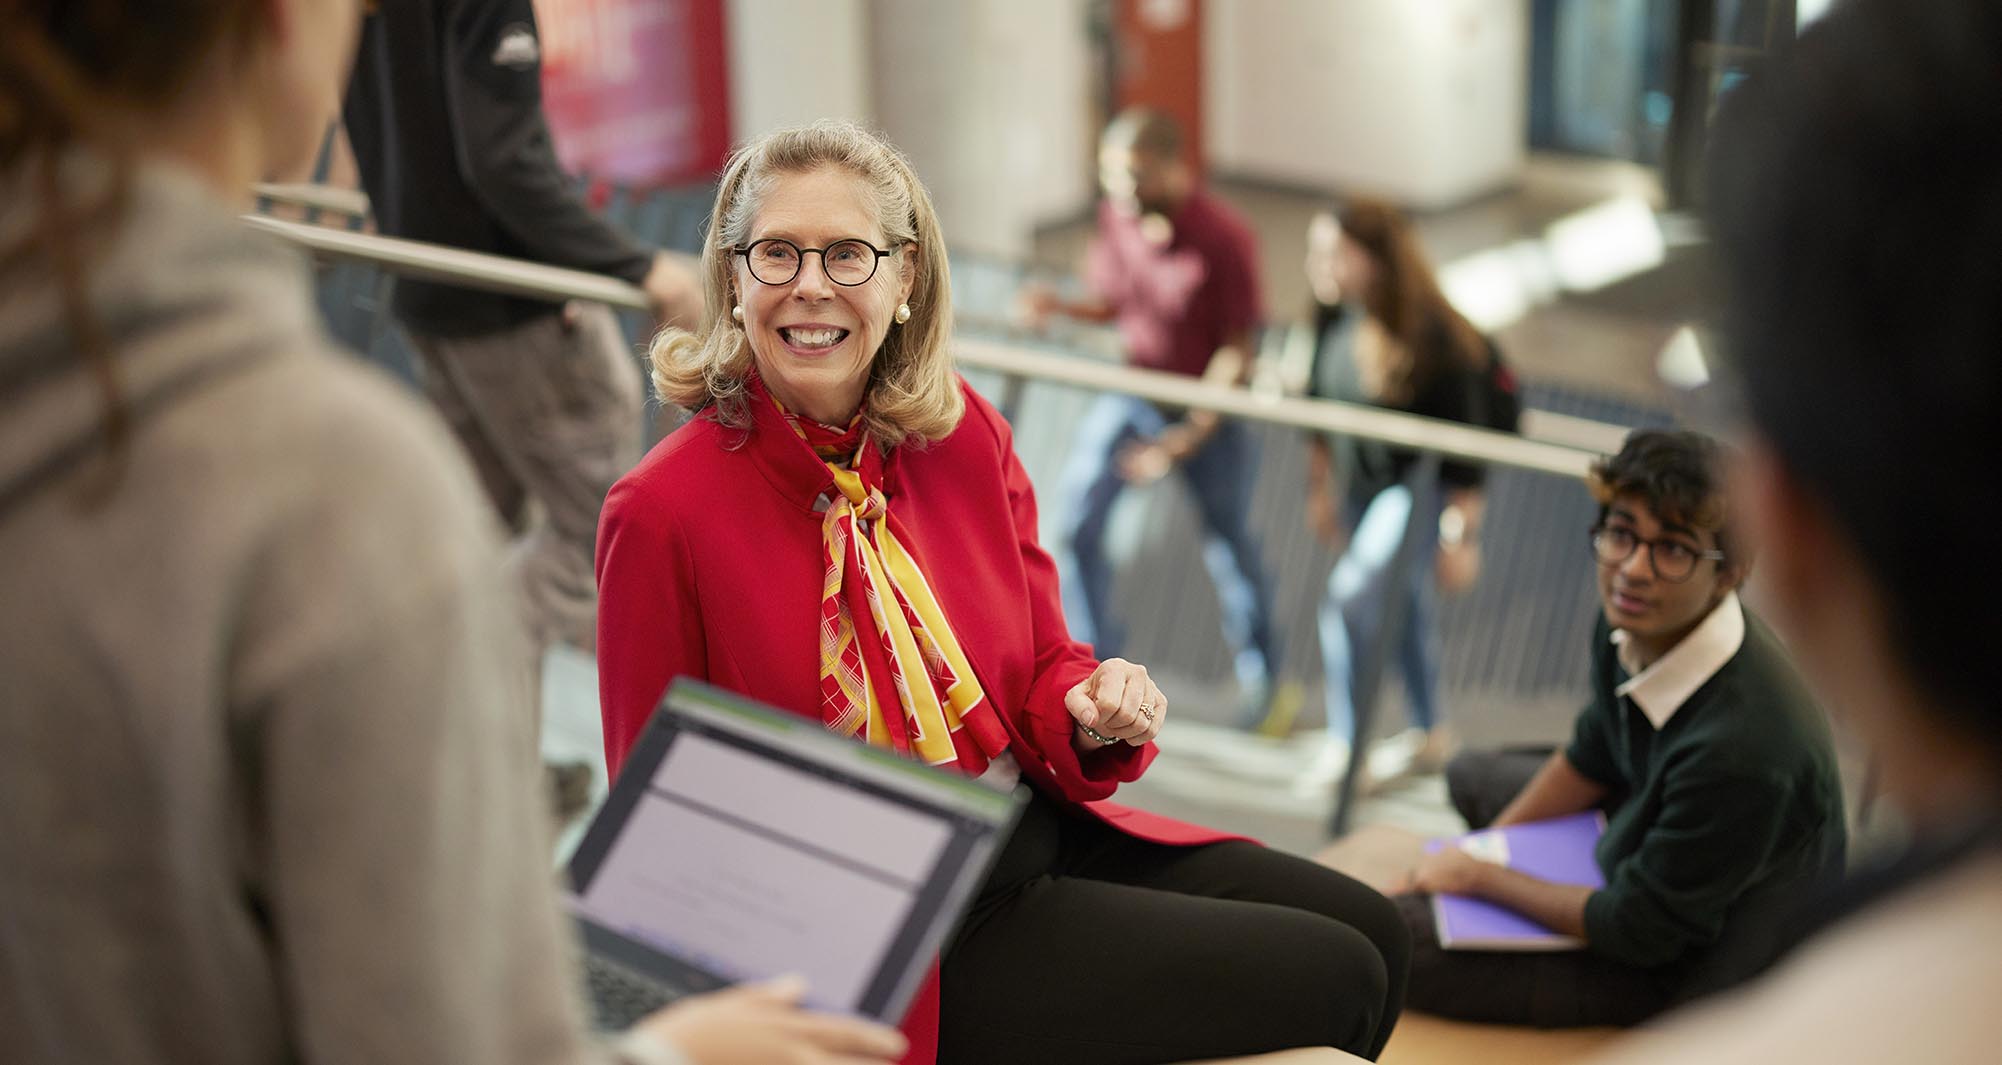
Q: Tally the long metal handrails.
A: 2